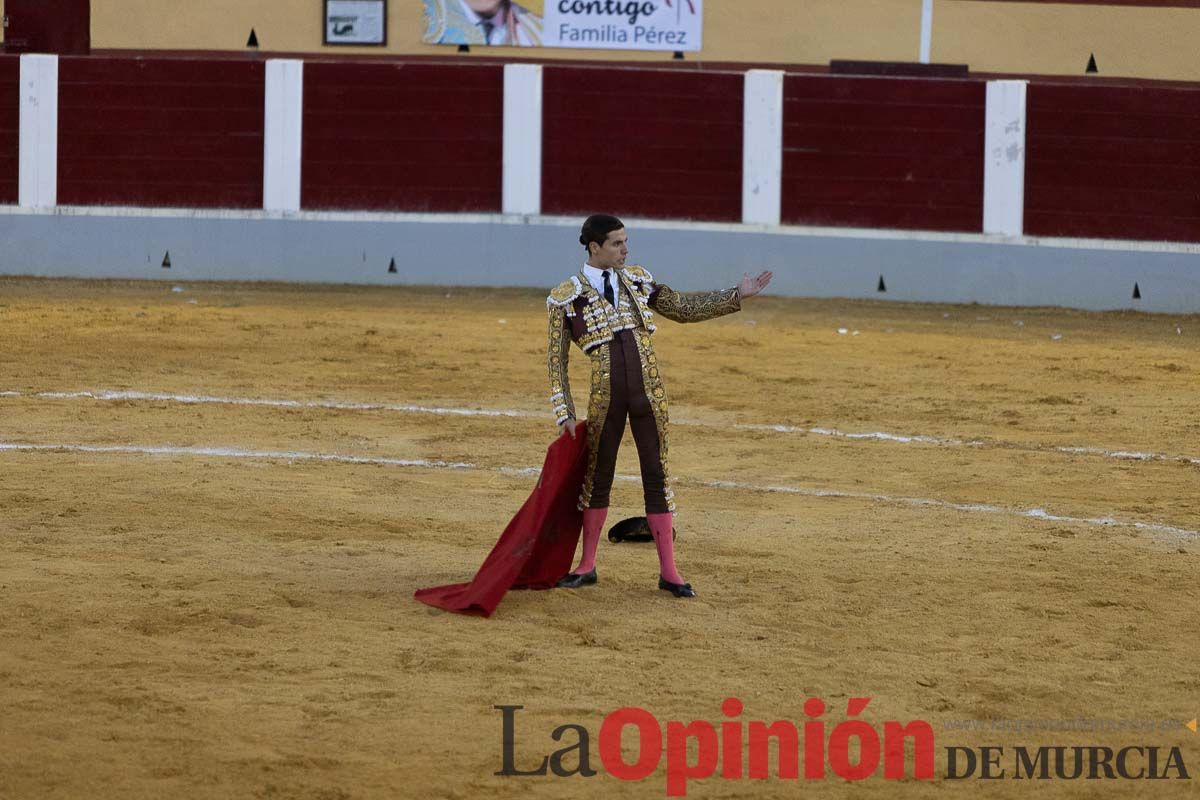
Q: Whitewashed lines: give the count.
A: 2